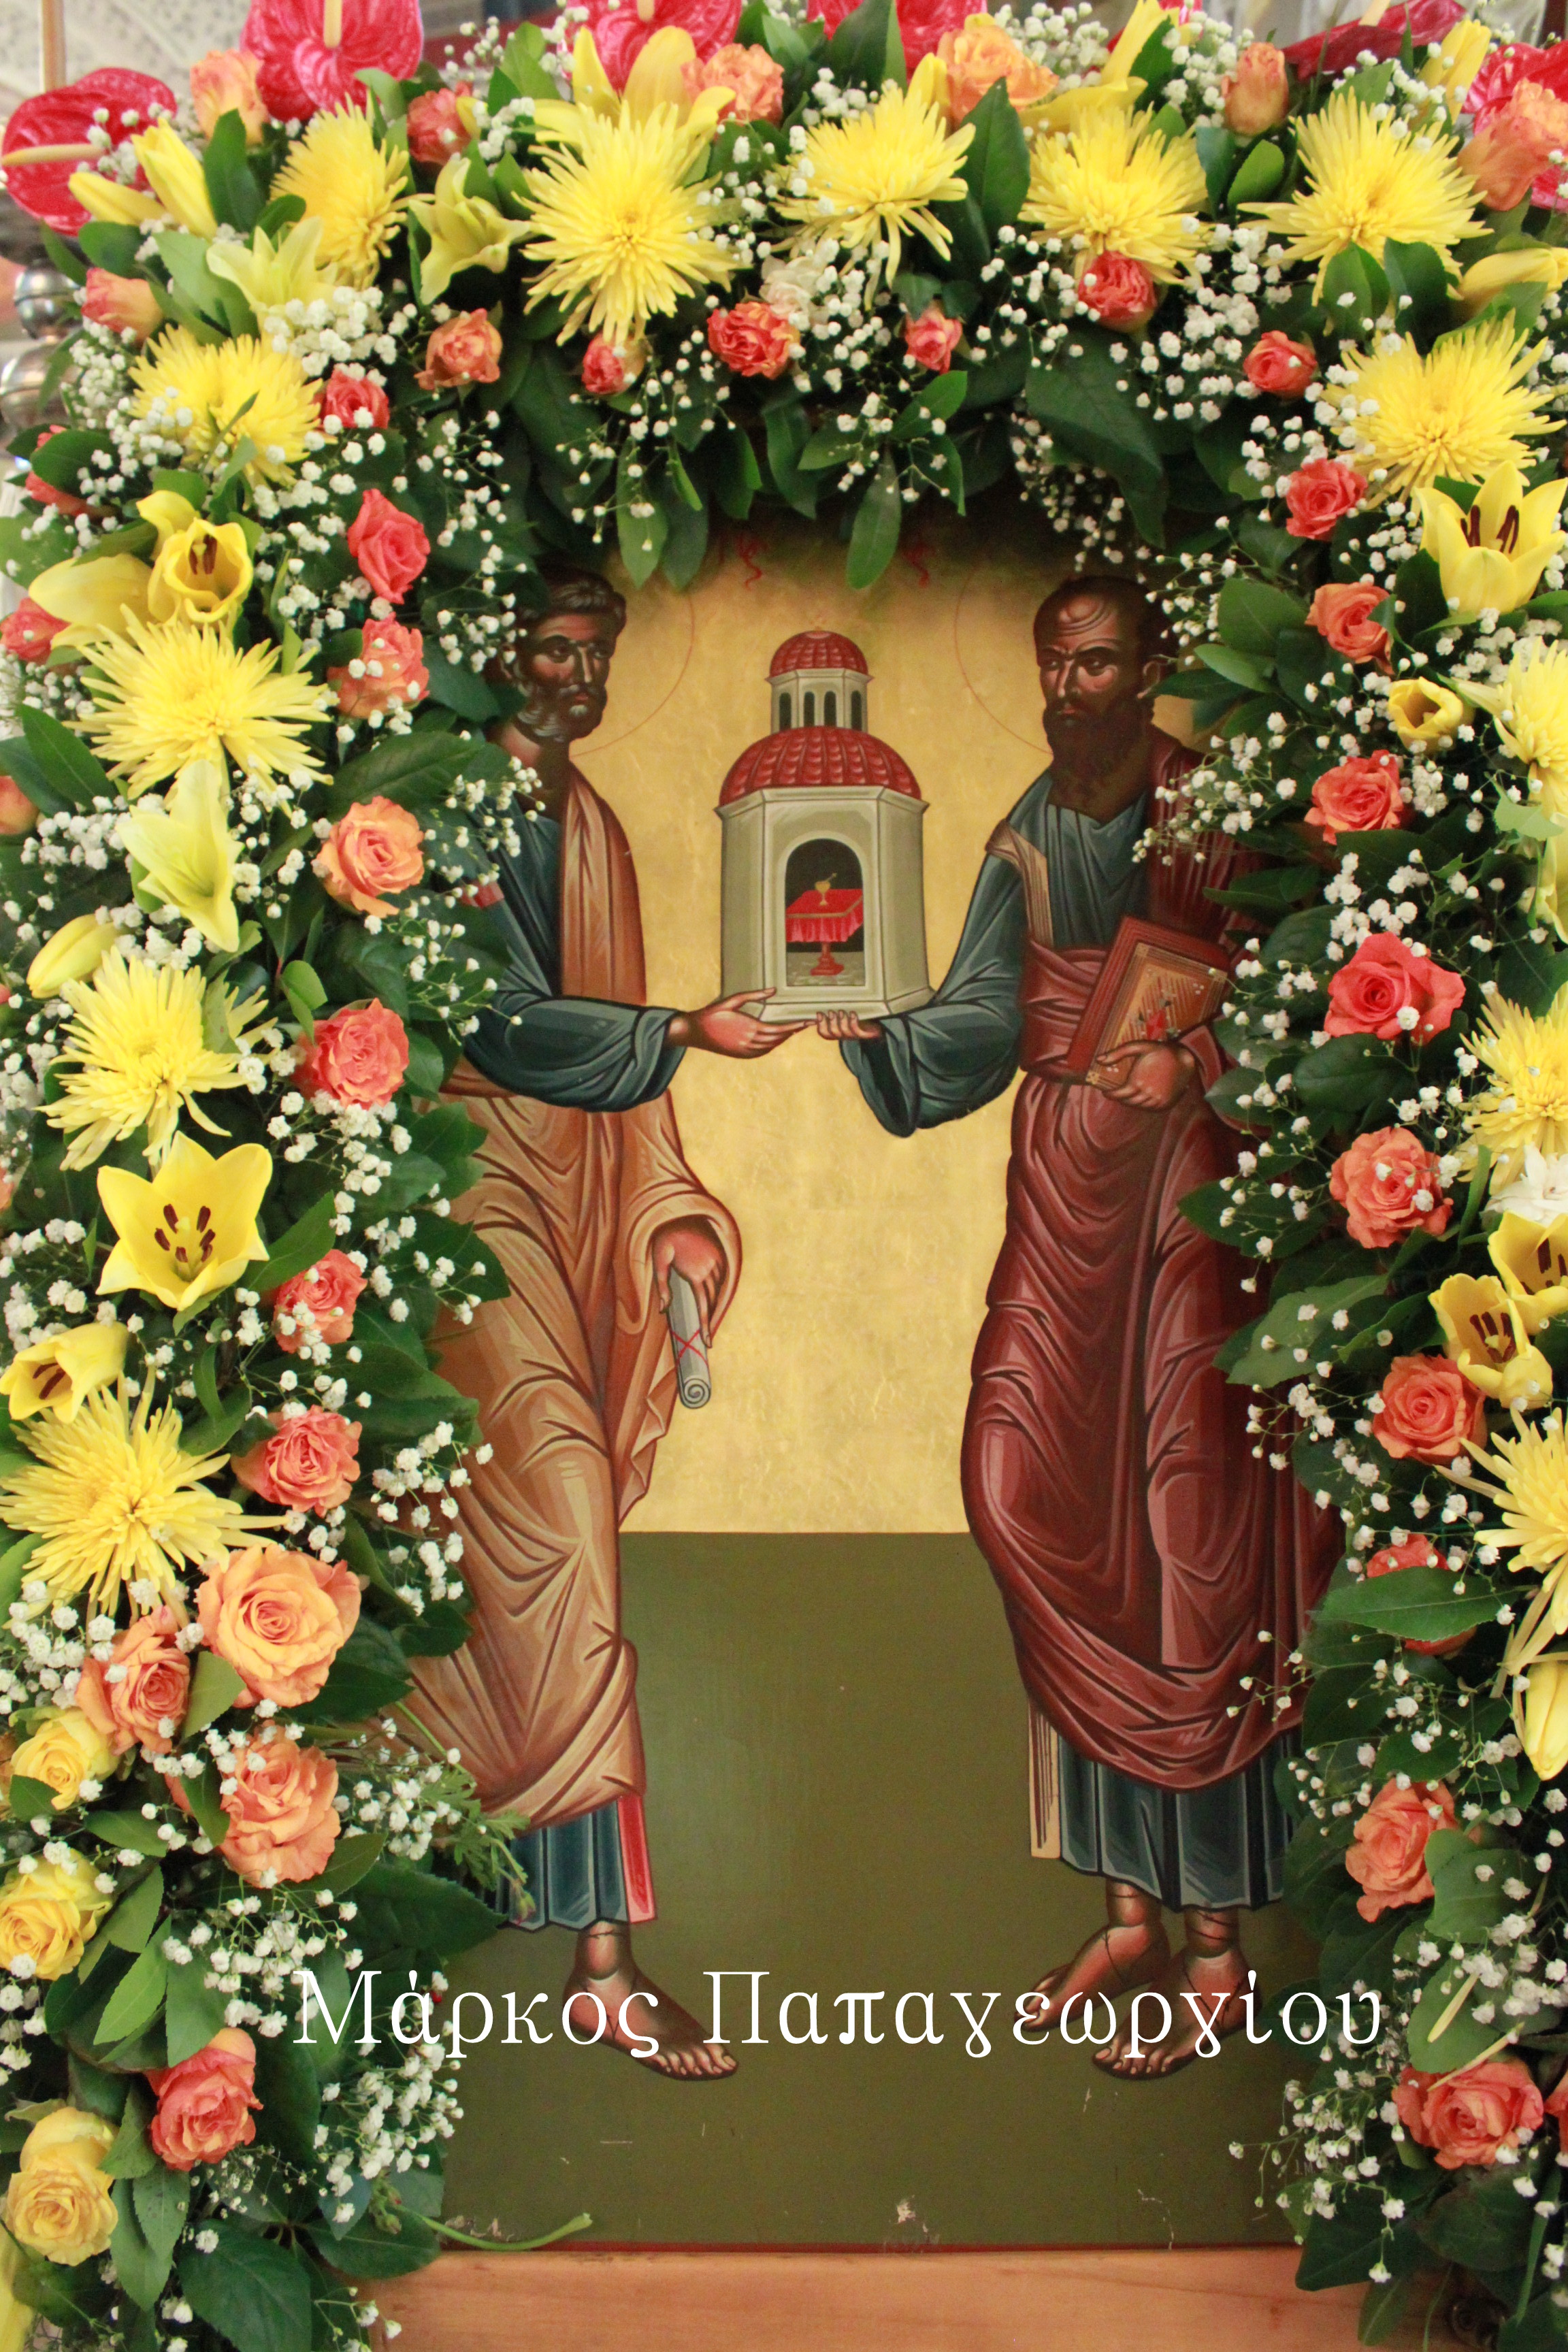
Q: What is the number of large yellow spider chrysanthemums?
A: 13